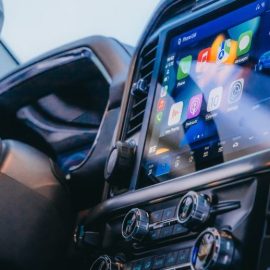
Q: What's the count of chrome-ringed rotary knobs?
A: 4